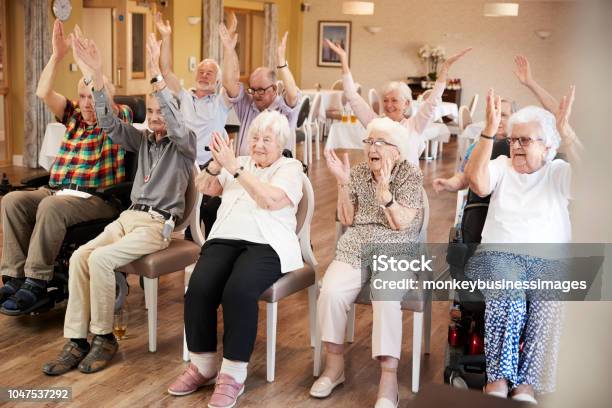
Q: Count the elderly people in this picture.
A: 9